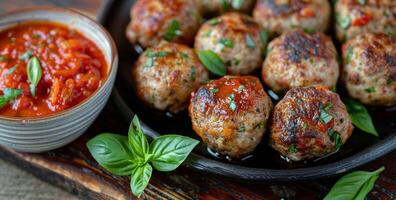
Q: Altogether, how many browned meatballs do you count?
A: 10